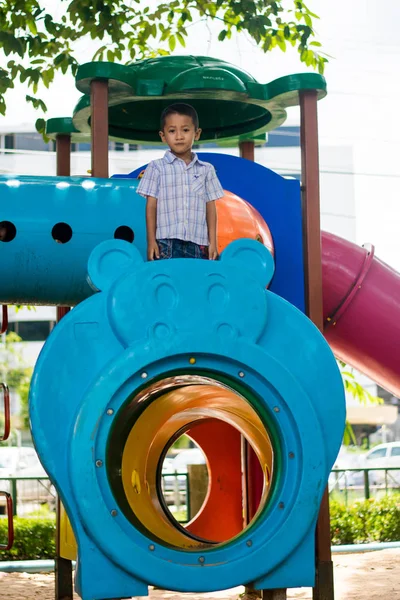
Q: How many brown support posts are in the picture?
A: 4